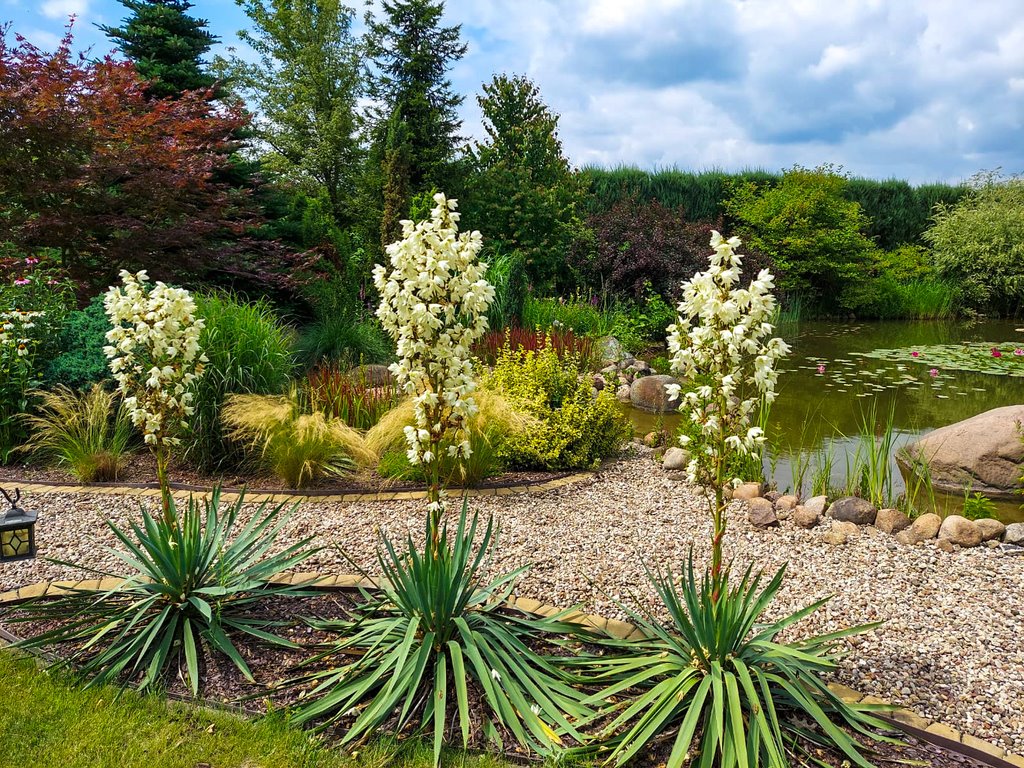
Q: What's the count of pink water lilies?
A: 5